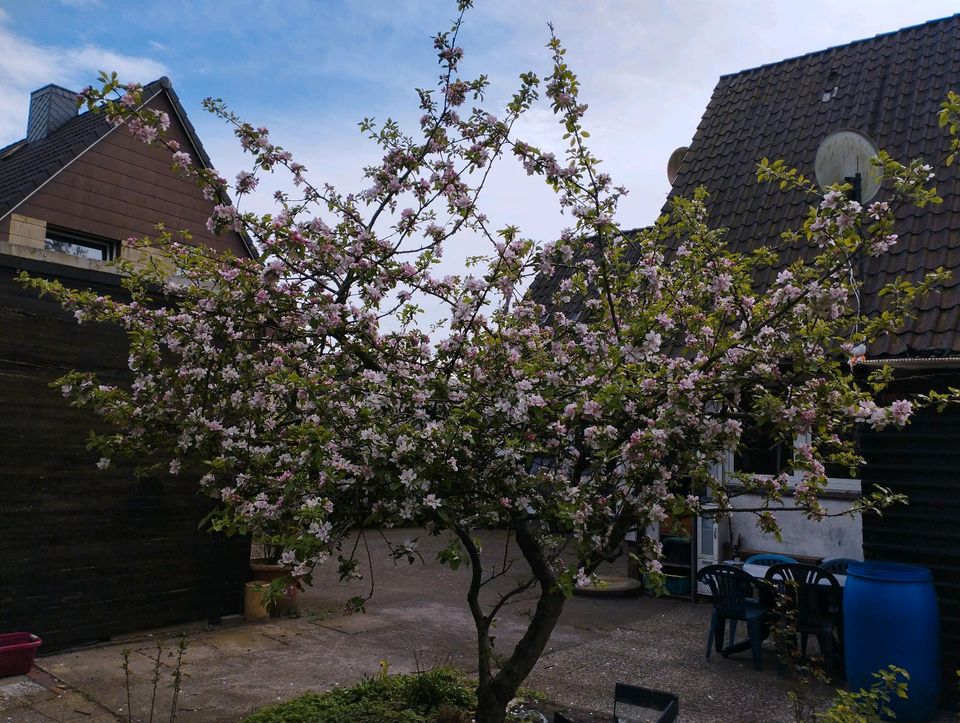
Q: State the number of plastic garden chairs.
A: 4